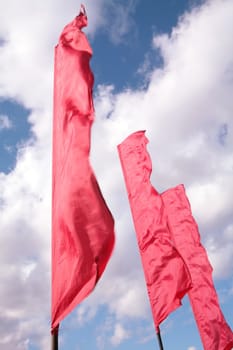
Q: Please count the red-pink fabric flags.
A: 3